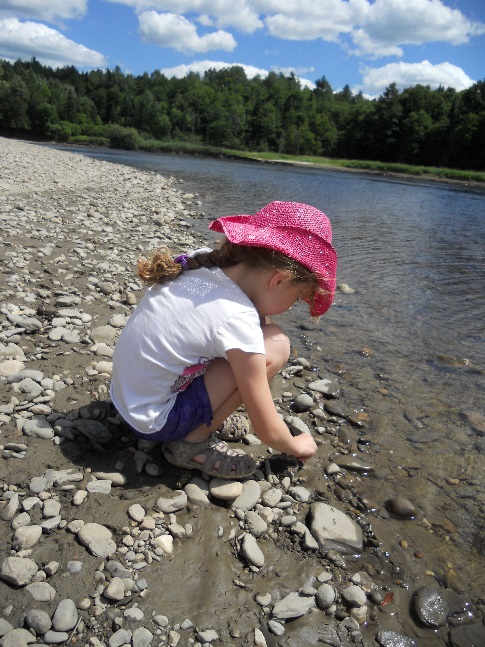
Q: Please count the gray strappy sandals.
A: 2